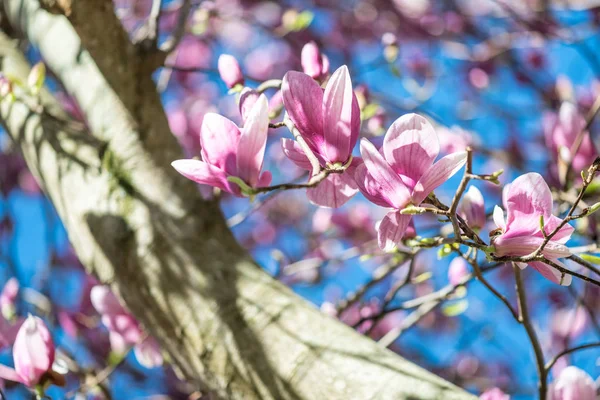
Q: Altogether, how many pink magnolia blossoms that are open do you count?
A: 4